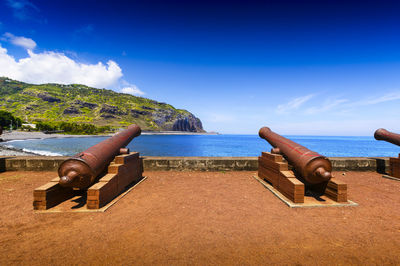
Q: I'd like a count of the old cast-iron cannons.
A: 3